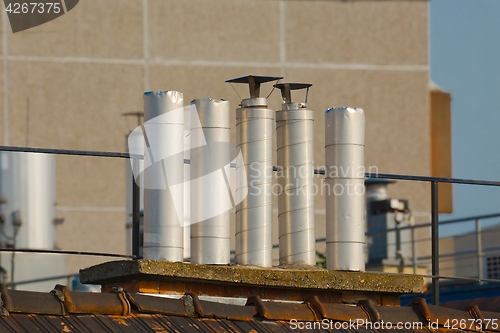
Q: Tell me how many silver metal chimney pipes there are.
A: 5